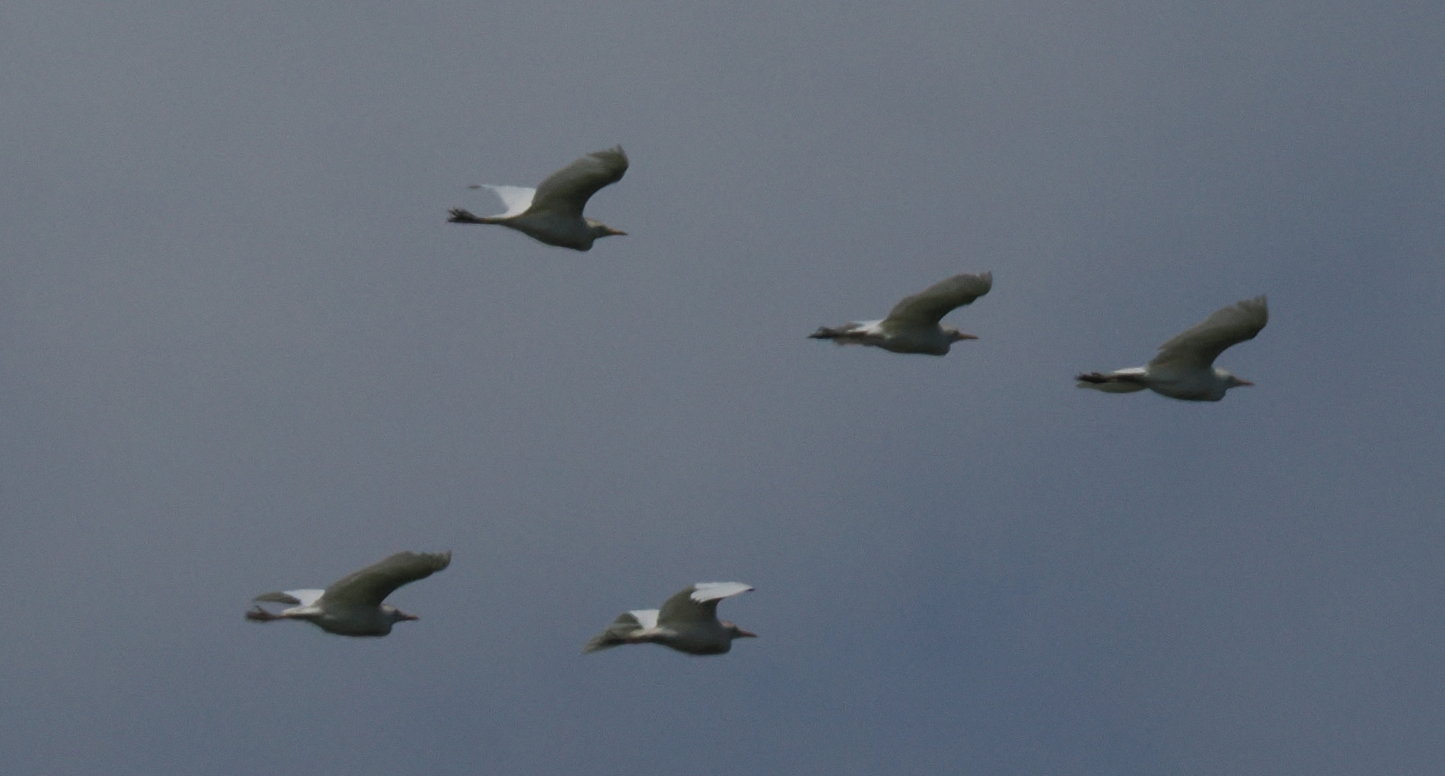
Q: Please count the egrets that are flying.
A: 5